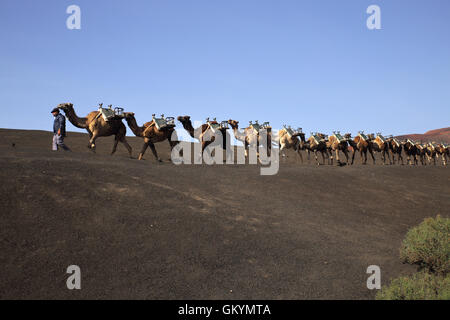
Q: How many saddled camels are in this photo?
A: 14